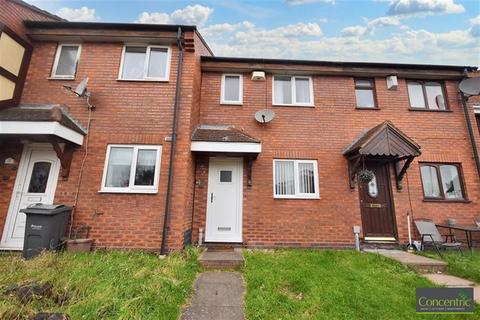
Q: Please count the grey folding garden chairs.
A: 1